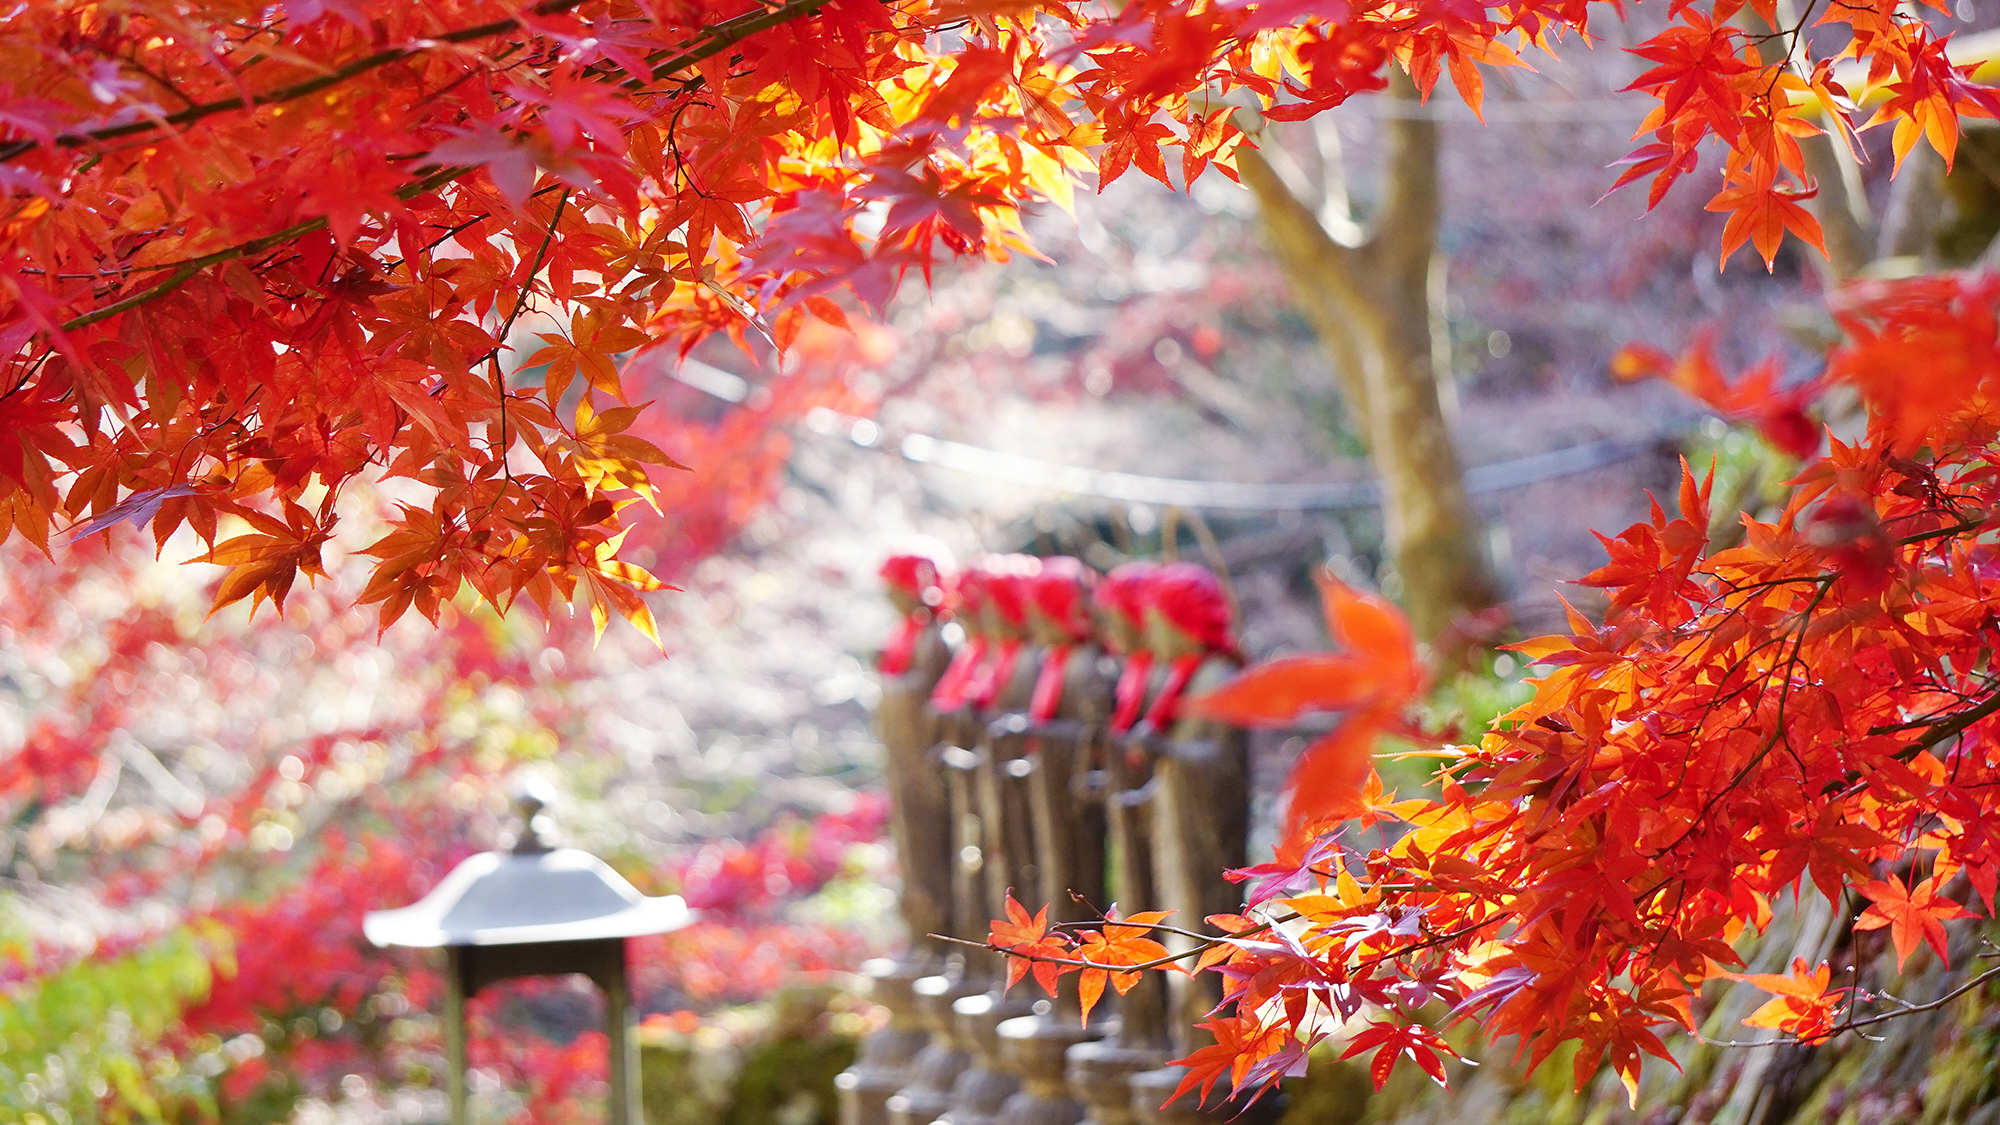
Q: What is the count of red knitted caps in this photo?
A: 6